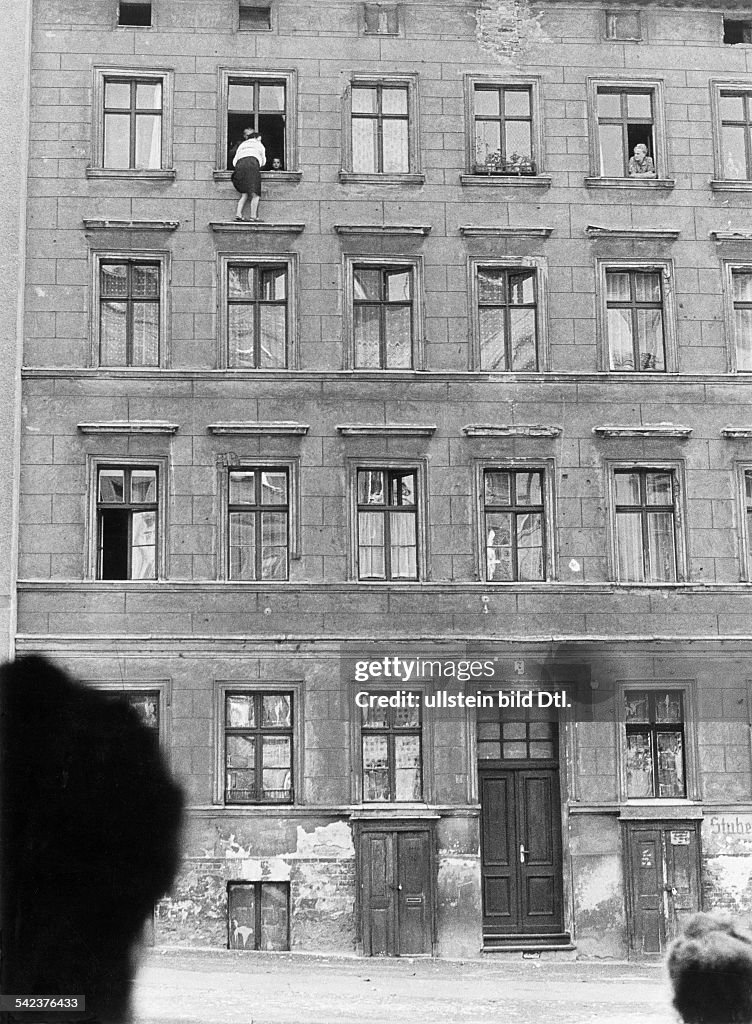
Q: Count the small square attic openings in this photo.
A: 5